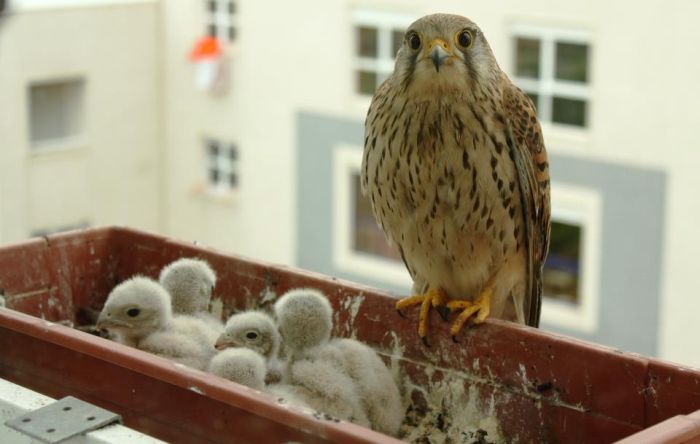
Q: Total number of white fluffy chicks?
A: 5